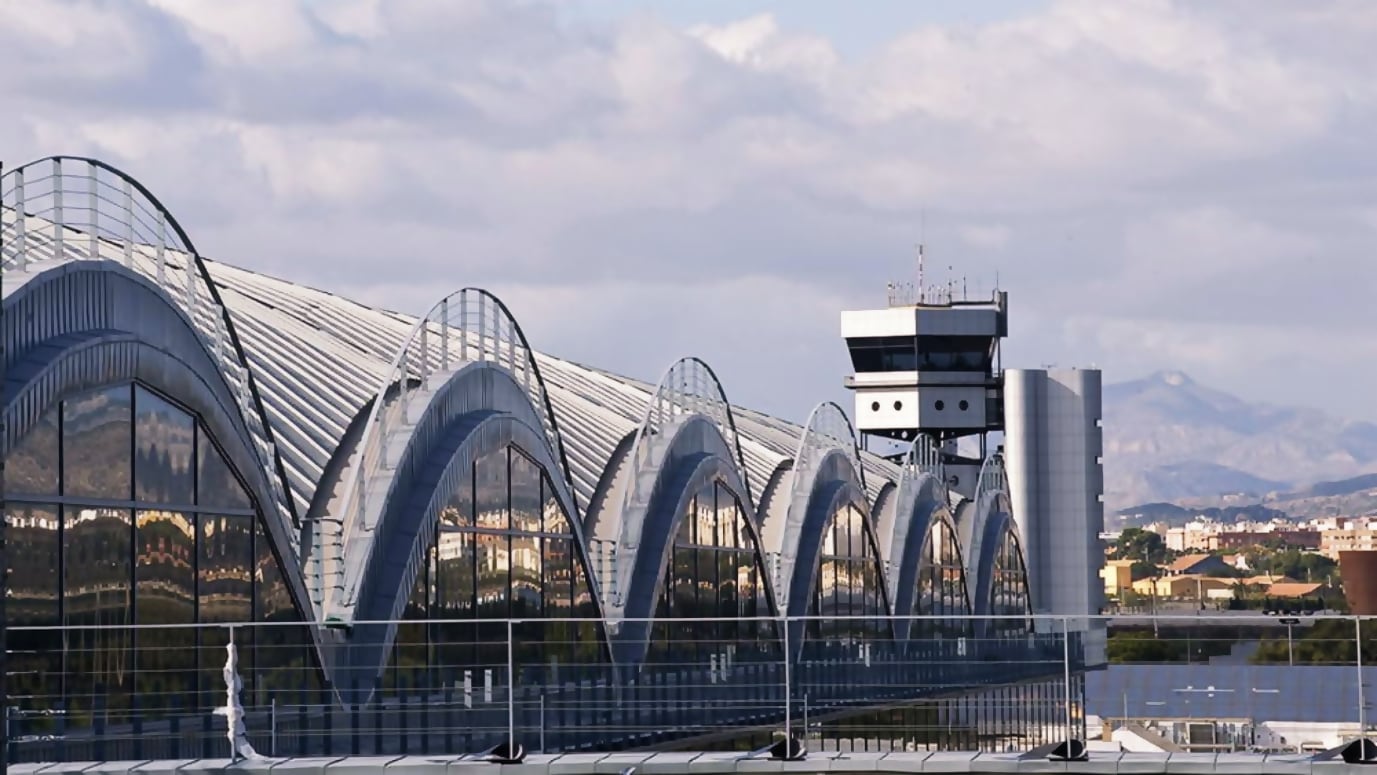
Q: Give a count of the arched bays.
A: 6